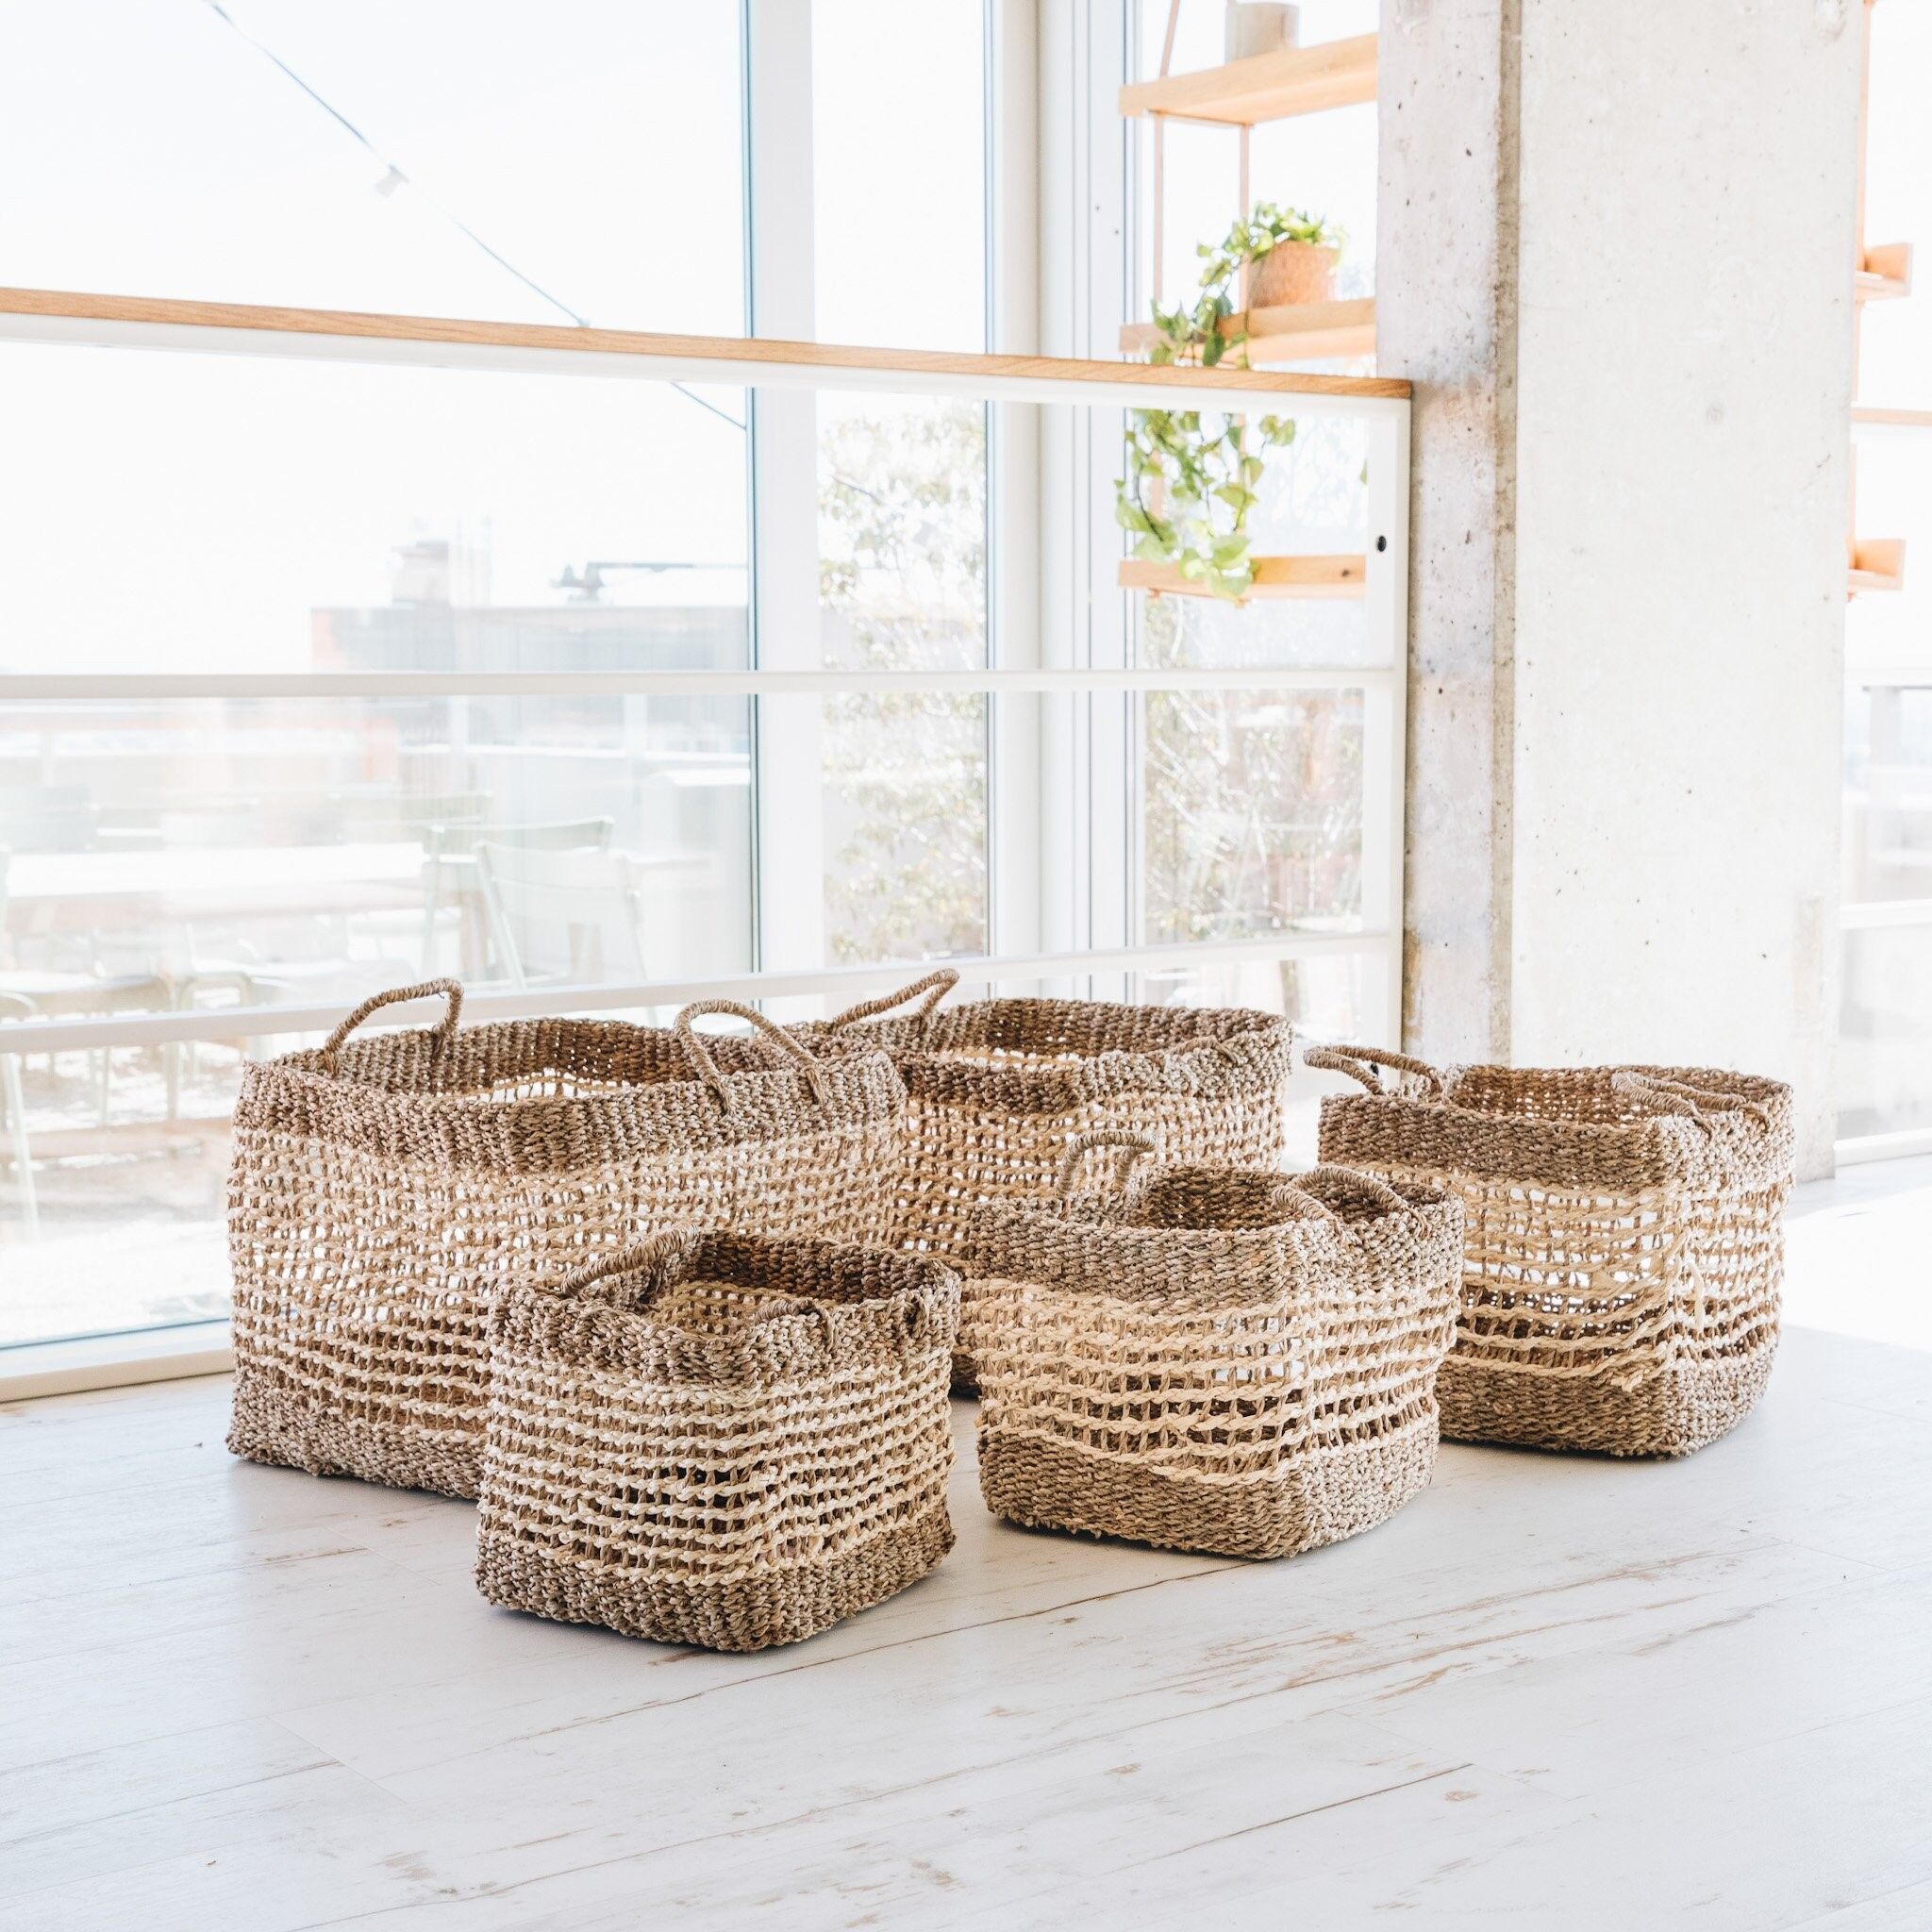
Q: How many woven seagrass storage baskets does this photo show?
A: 5